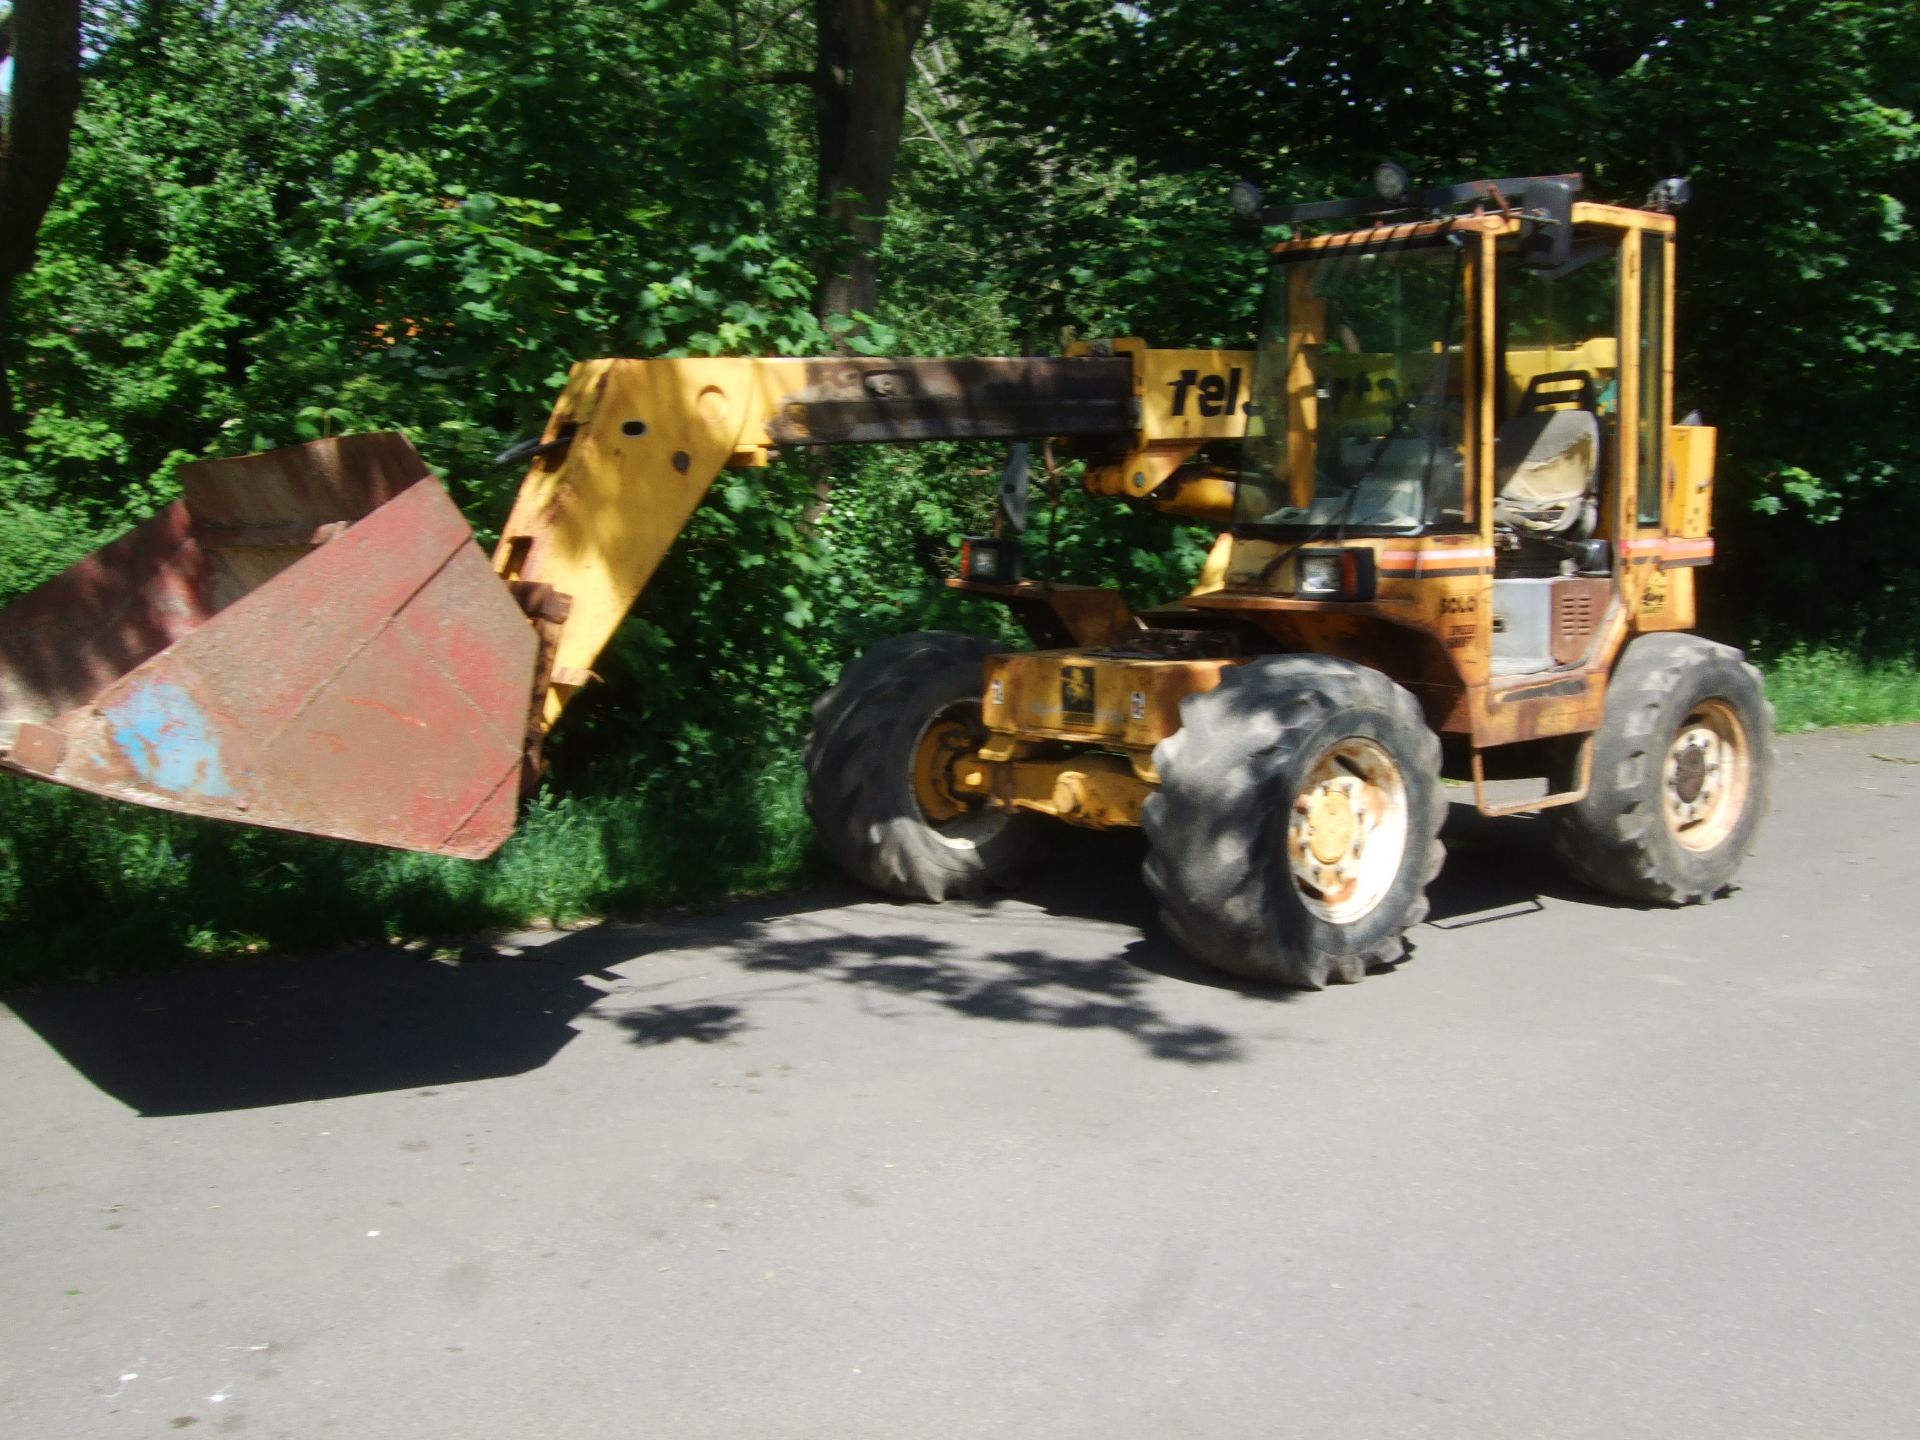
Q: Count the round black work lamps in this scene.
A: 3